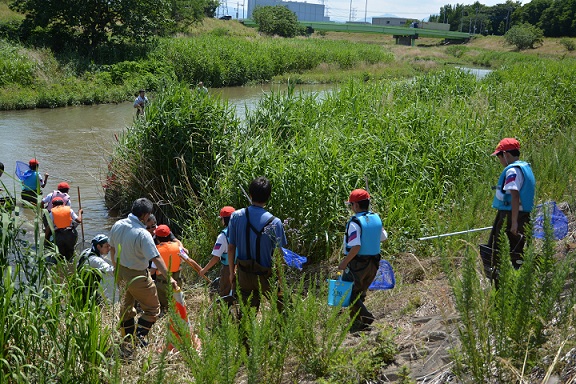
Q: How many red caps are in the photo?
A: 7